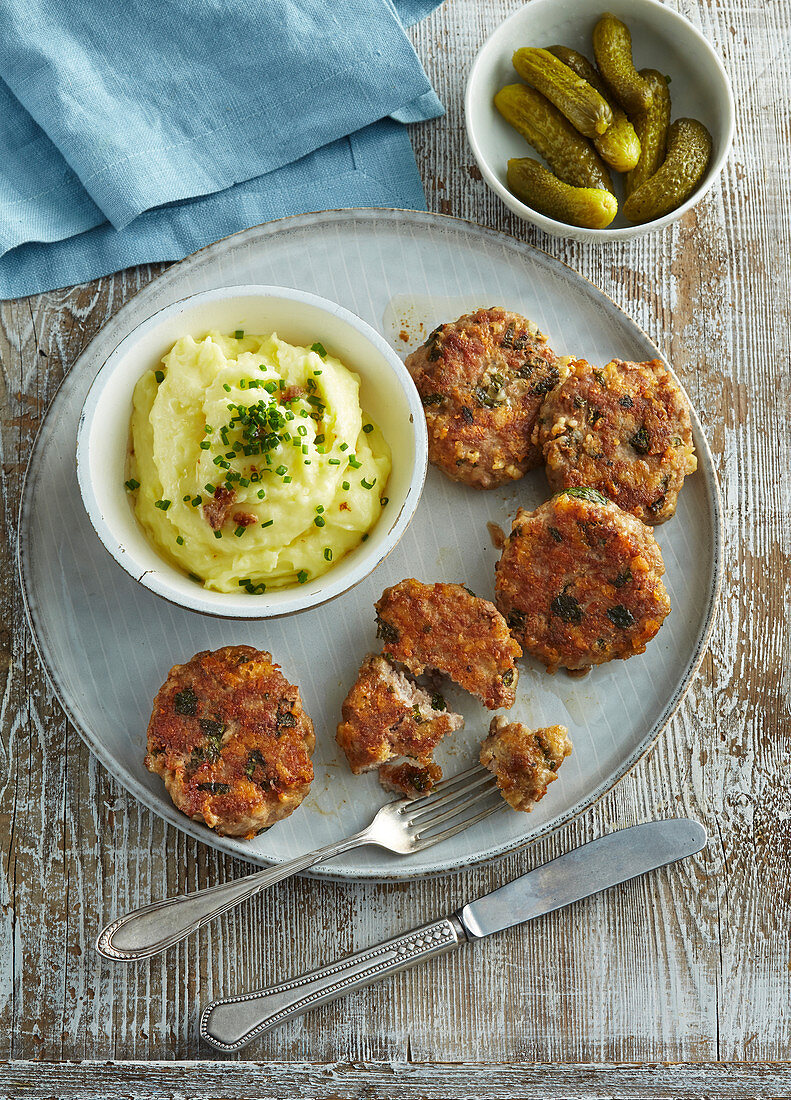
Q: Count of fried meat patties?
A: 5